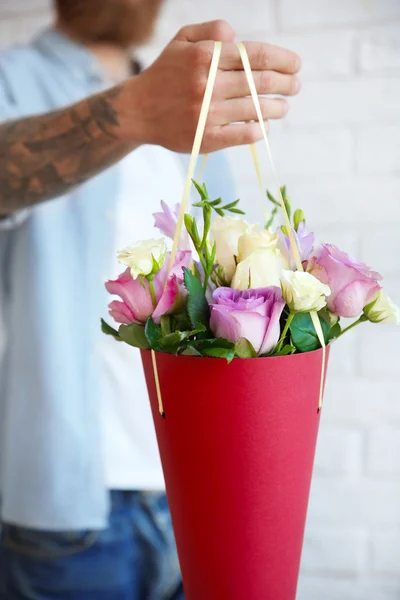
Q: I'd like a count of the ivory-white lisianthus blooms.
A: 3